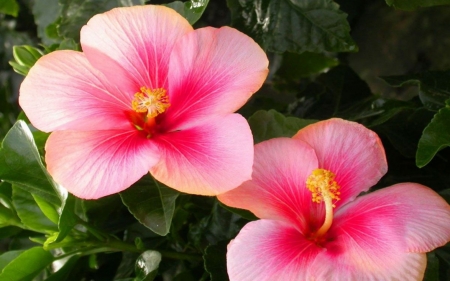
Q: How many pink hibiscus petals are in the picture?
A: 10